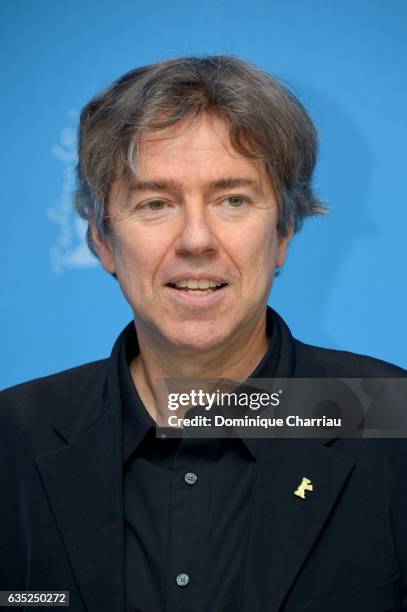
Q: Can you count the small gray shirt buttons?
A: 2